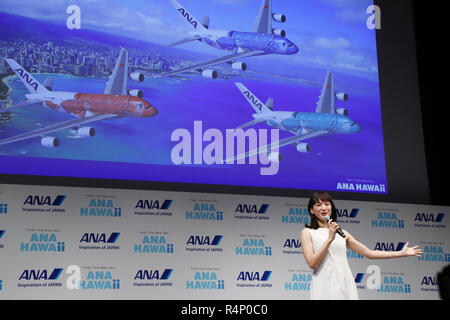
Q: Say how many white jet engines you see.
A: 12